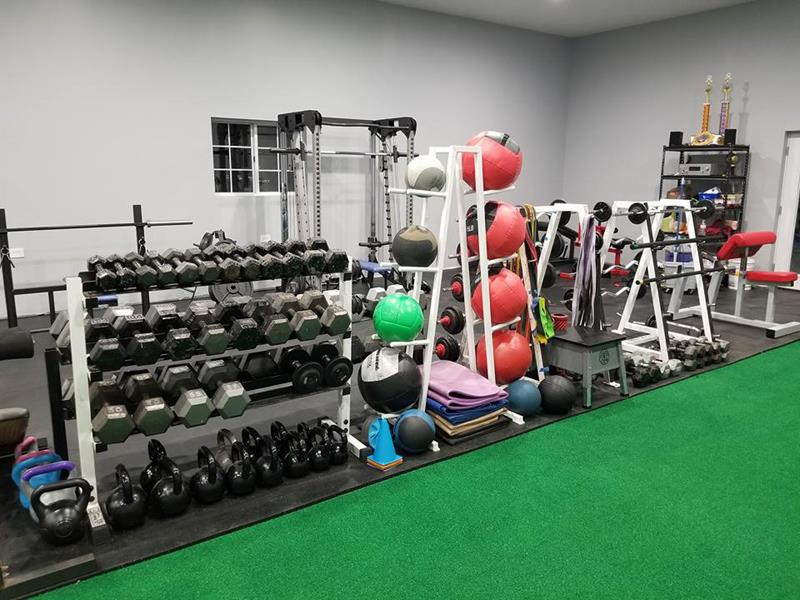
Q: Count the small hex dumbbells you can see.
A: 12